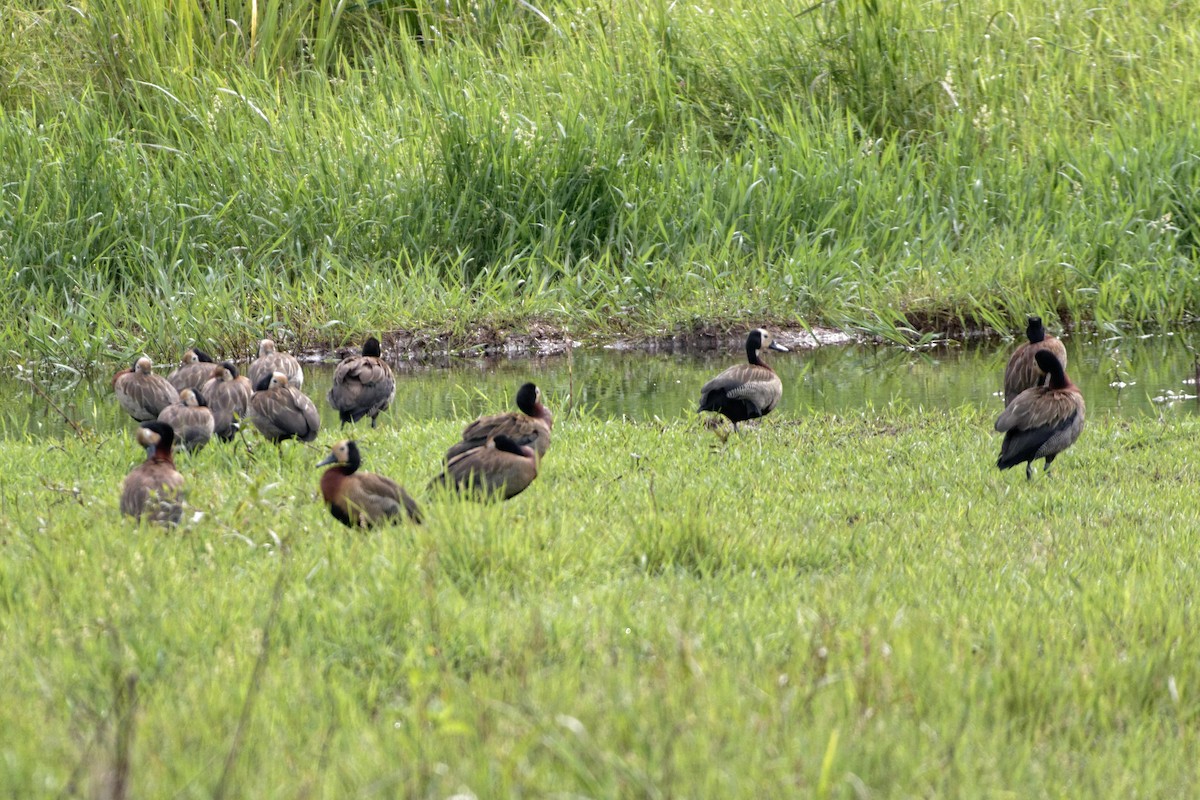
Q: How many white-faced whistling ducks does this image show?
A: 14